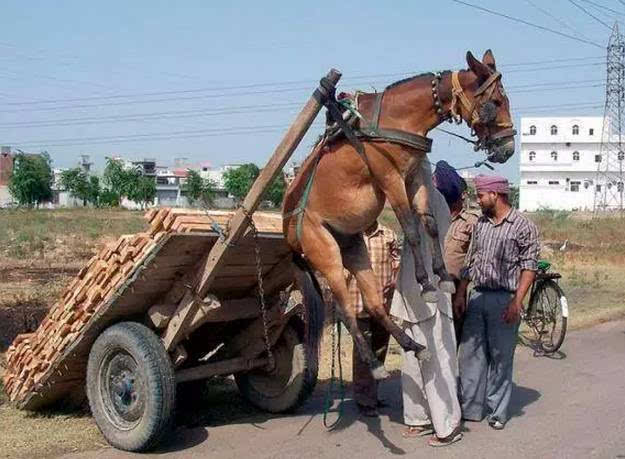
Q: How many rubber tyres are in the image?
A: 3